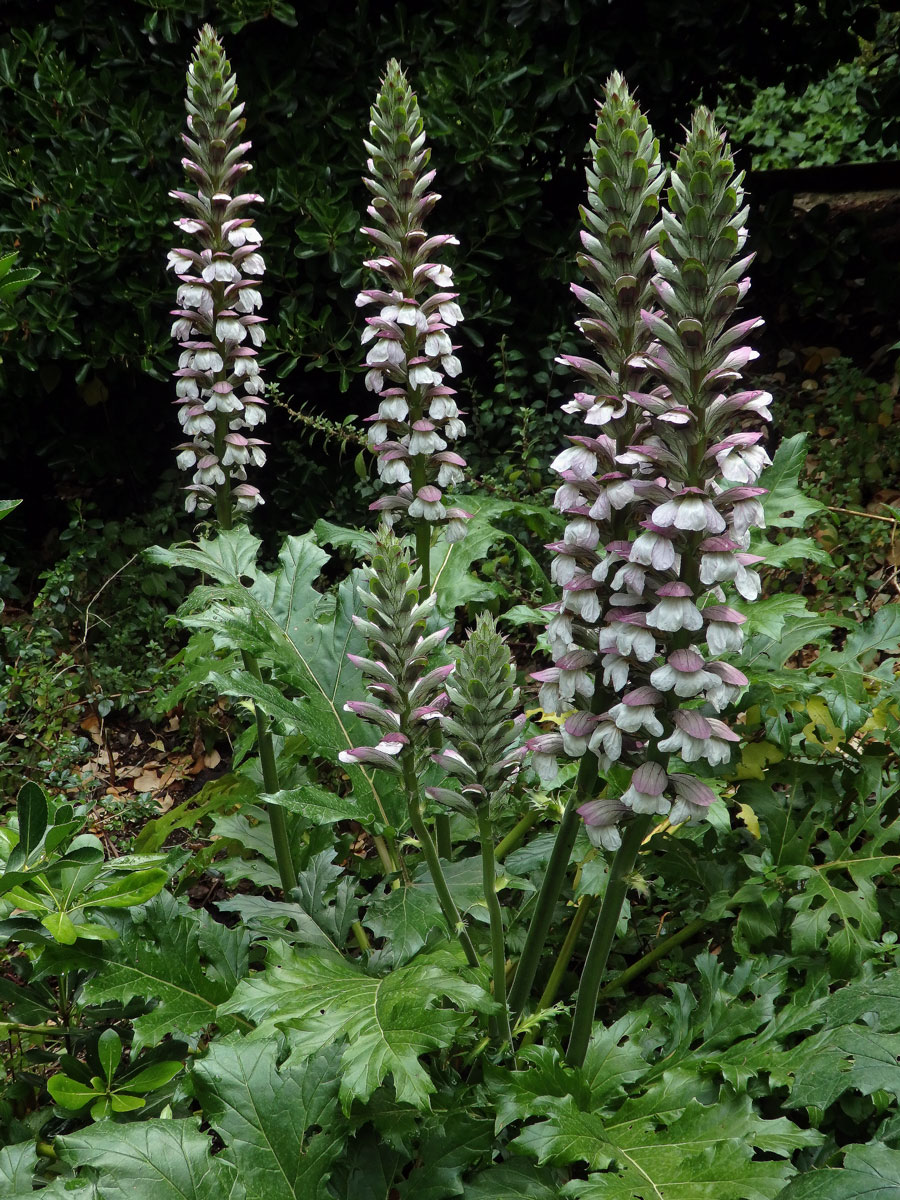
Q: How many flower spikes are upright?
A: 6